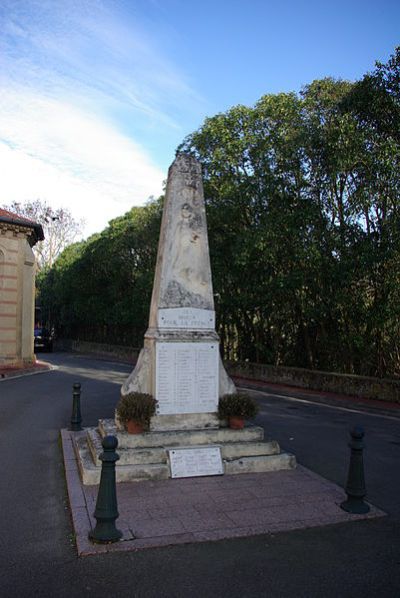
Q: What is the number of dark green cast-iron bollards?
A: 3